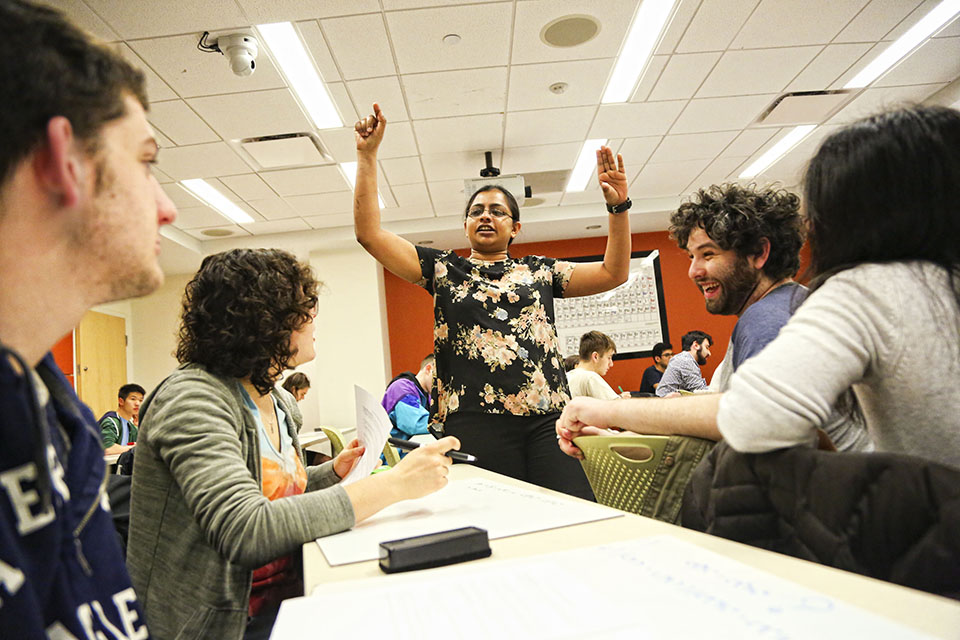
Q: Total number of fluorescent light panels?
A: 7